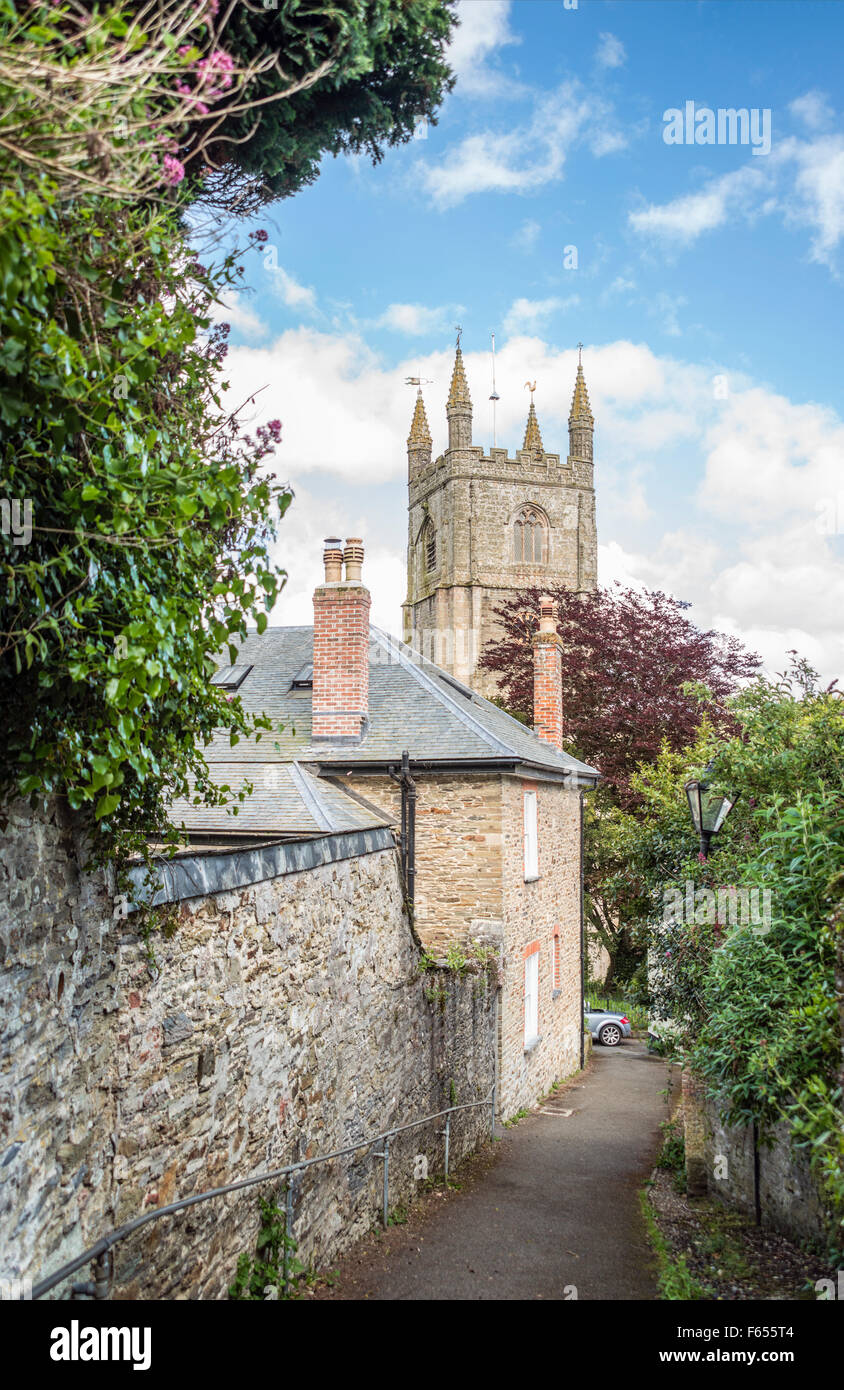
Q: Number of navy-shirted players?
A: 0